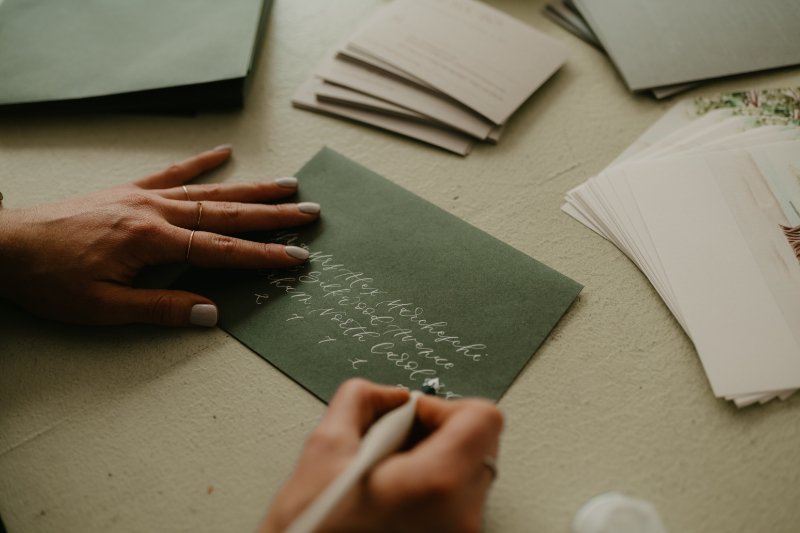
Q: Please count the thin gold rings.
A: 3